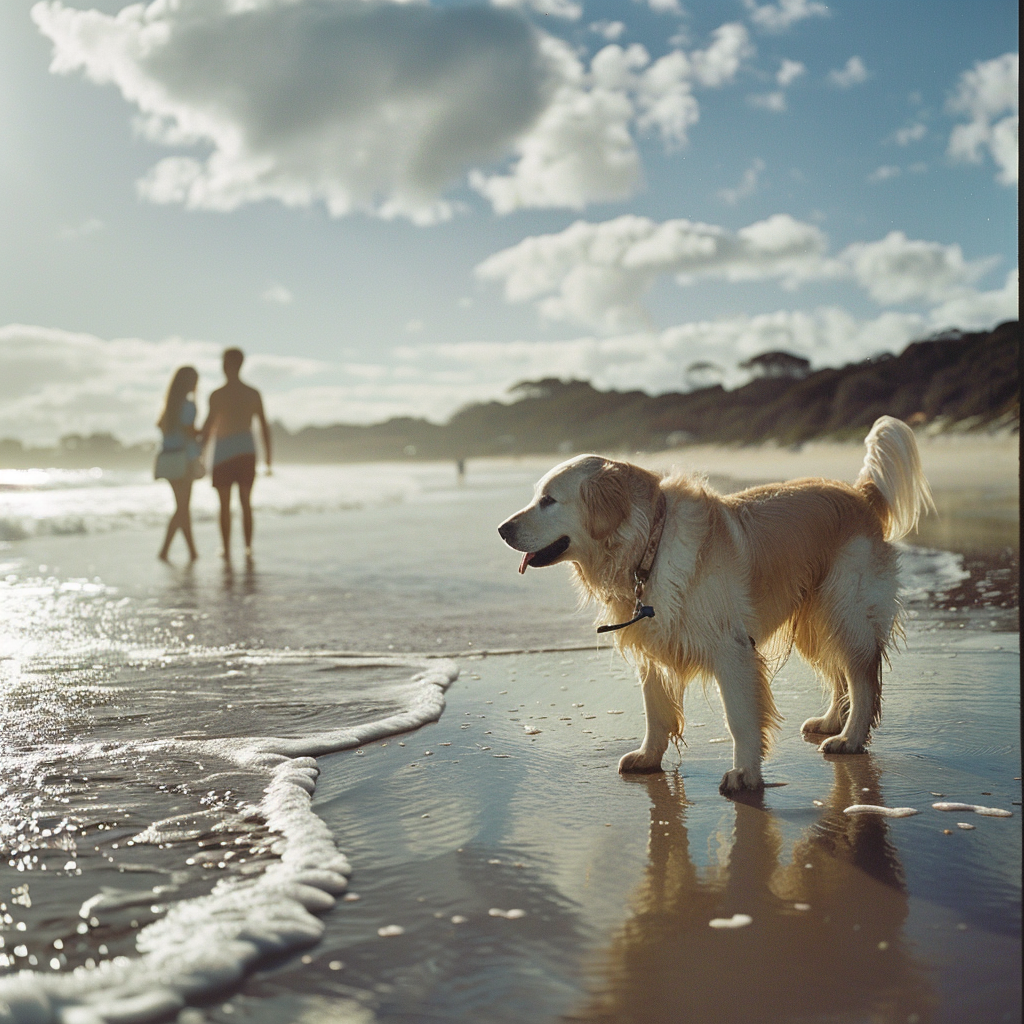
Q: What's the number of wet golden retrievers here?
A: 1